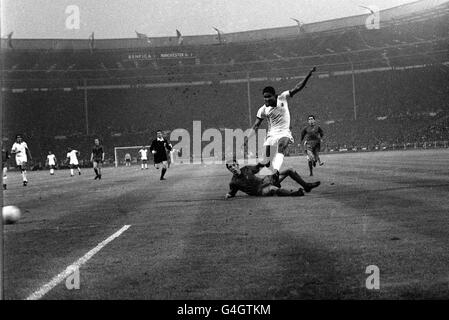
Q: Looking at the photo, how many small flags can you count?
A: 7